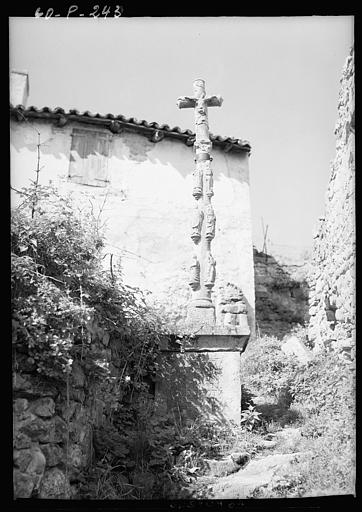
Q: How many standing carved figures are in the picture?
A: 6